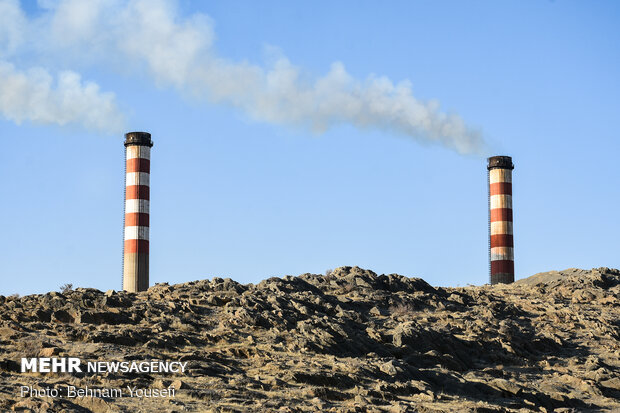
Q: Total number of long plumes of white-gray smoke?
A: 2